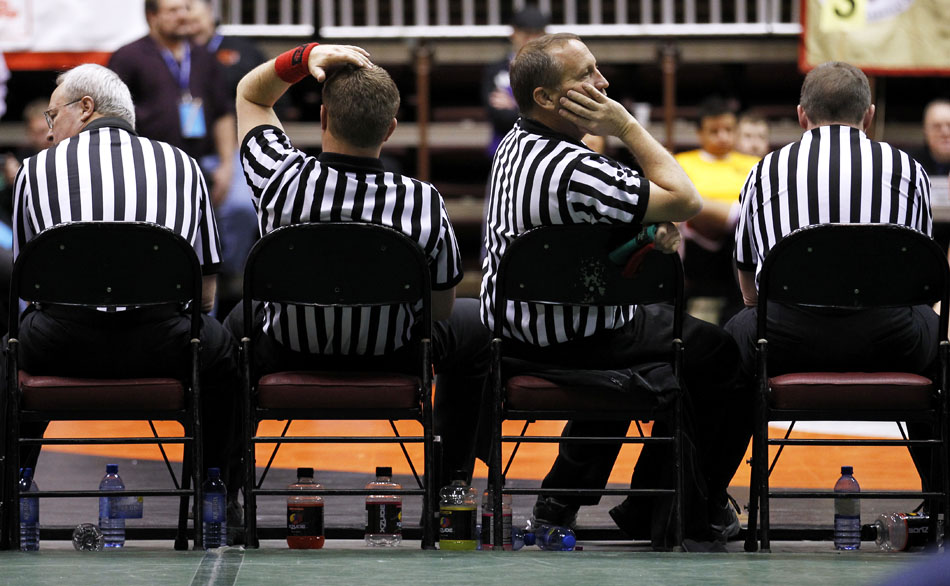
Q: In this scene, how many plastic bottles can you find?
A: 12